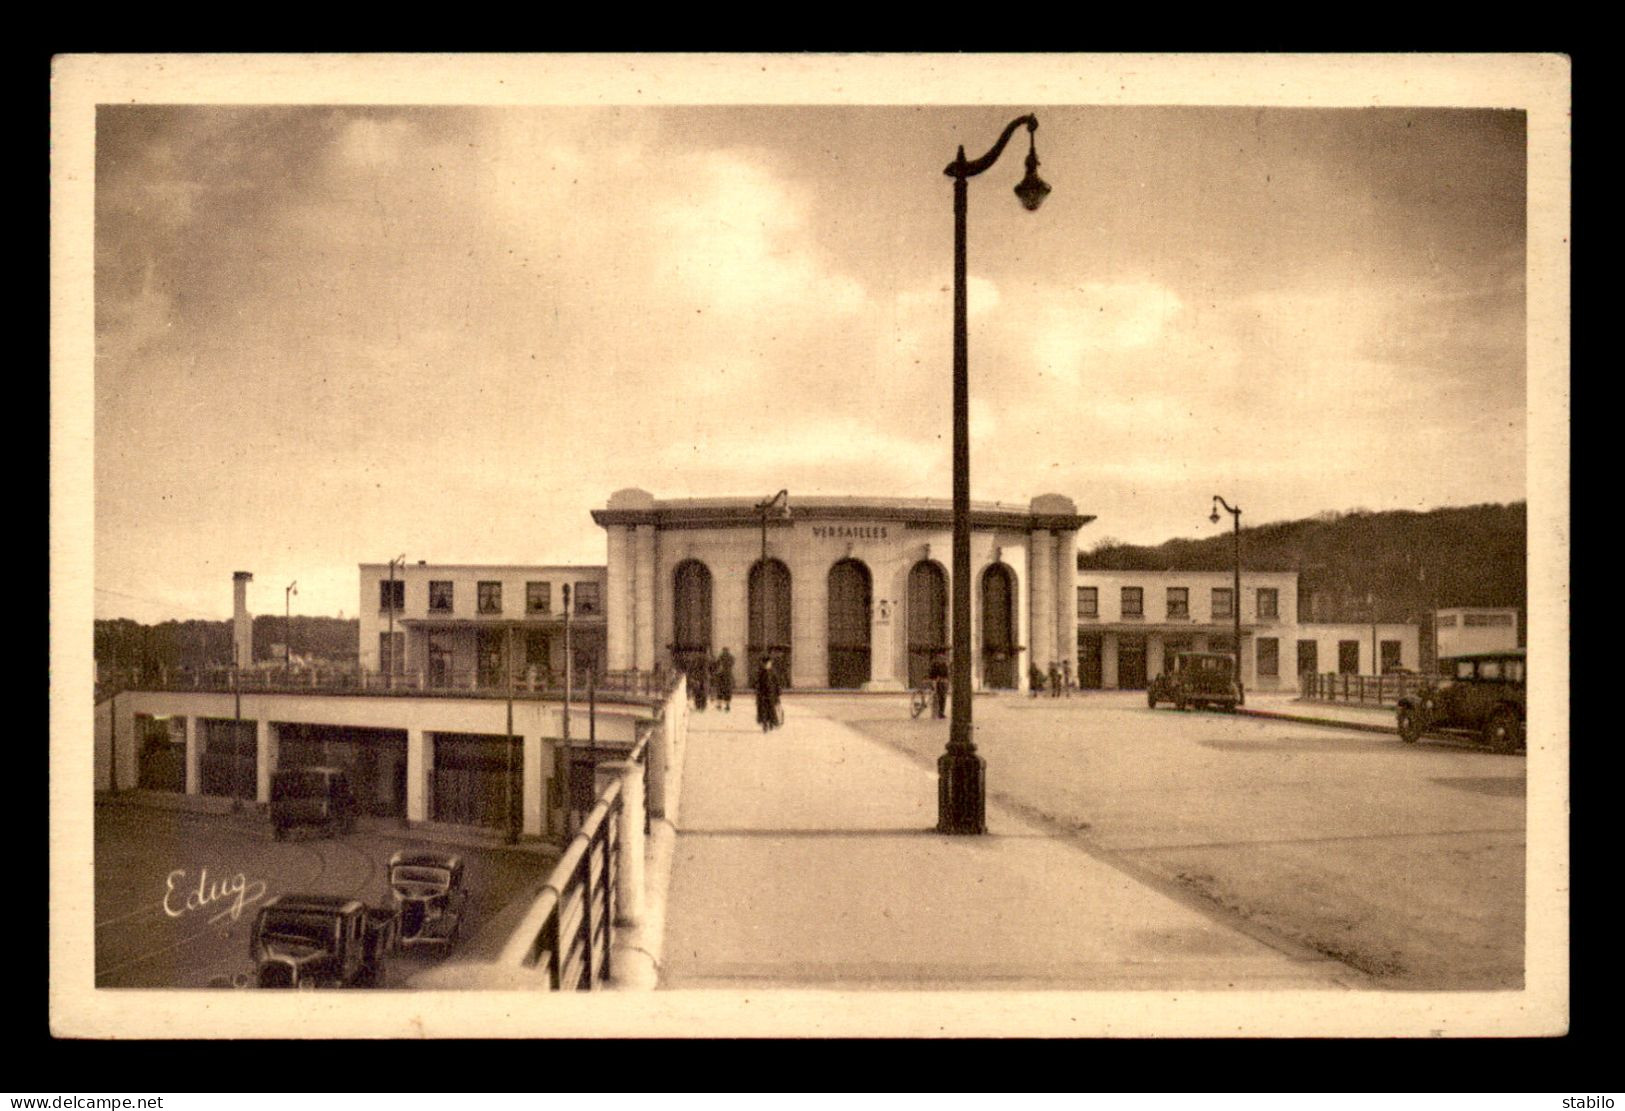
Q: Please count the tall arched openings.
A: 5